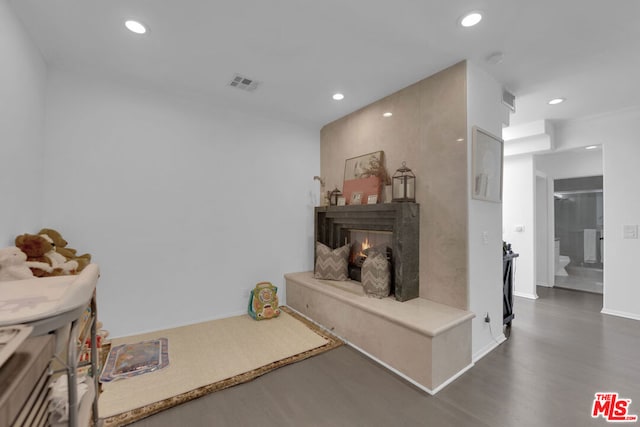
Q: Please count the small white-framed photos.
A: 3